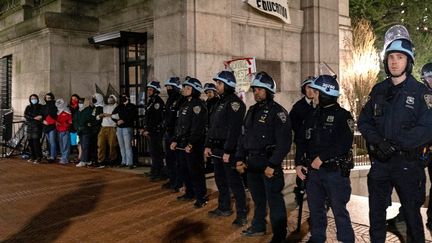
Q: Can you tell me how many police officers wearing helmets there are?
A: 10